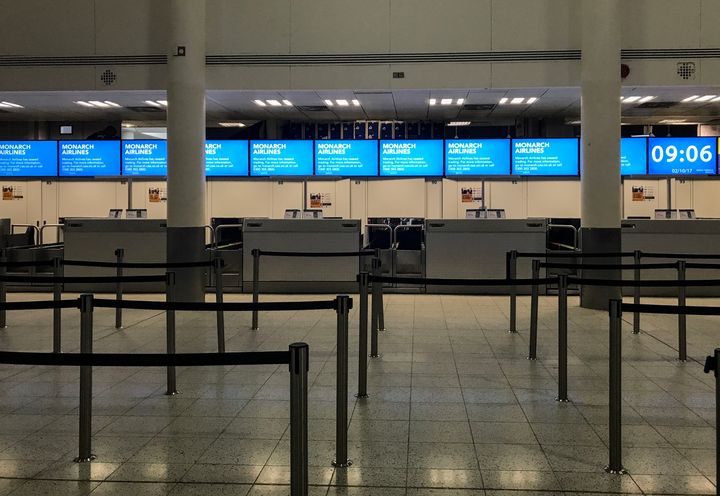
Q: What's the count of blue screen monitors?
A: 11